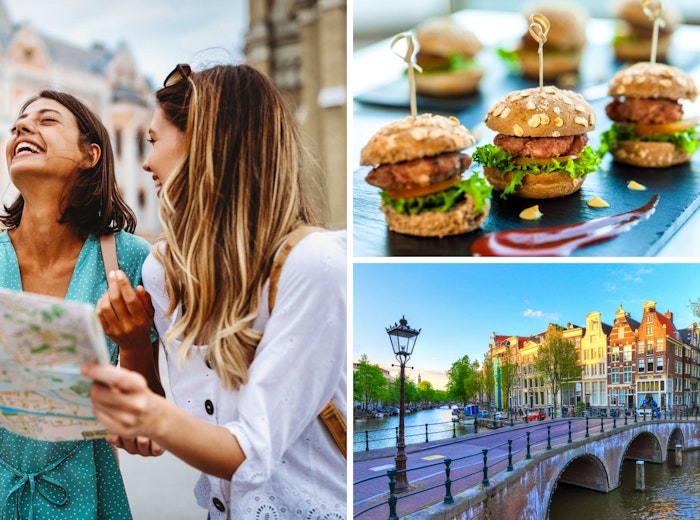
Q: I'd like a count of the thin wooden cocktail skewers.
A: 3